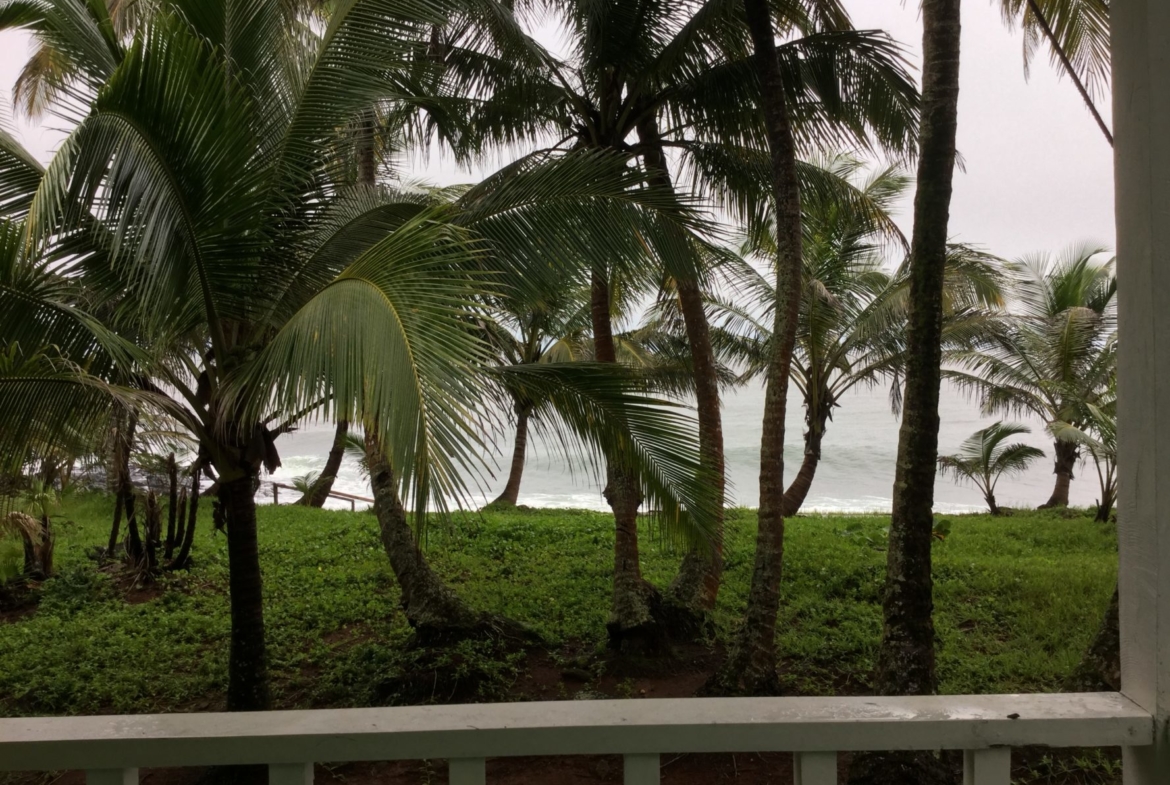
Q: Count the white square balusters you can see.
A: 6